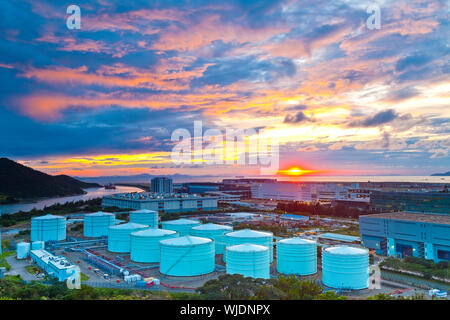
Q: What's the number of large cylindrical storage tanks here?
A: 12